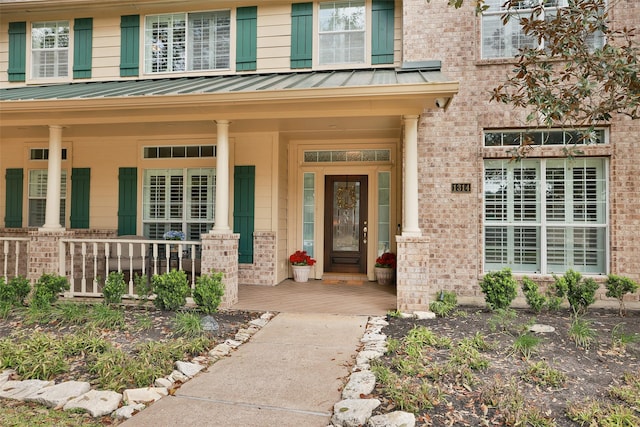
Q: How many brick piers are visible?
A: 3